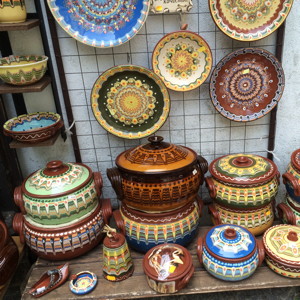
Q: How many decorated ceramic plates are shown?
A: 5